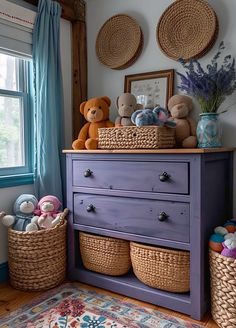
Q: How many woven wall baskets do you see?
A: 2